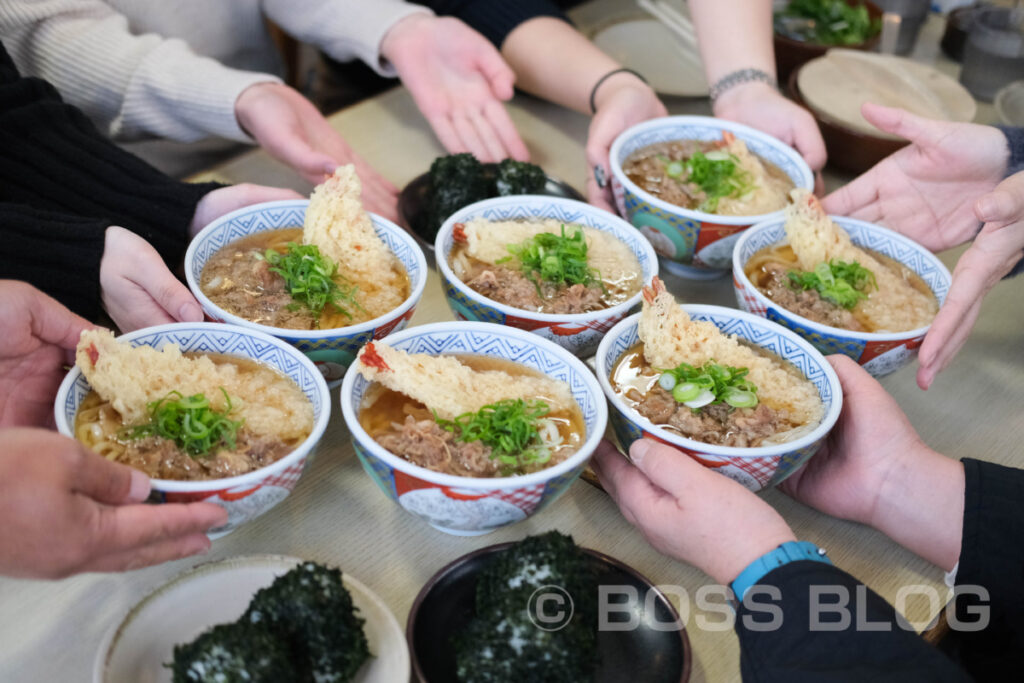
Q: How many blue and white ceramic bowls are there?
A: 7